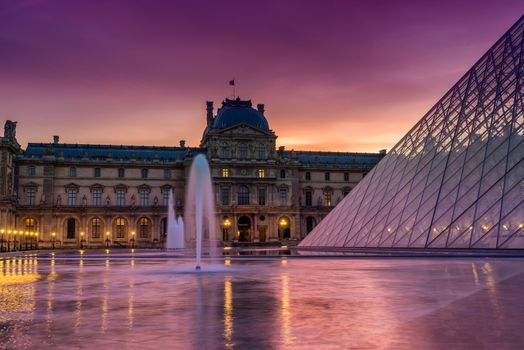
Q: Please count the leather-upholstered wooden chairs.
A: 0